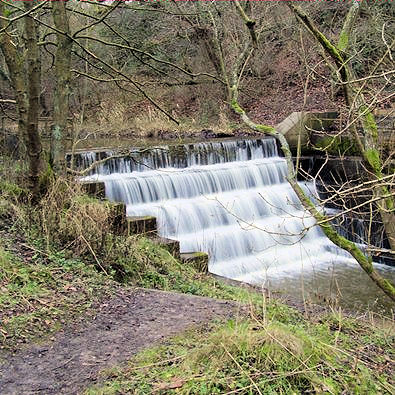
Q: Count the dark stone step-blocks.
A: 5